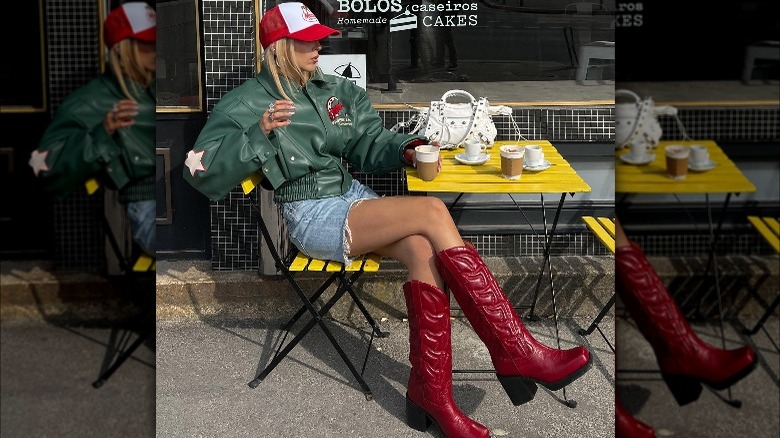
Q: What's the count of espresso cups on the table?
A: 2